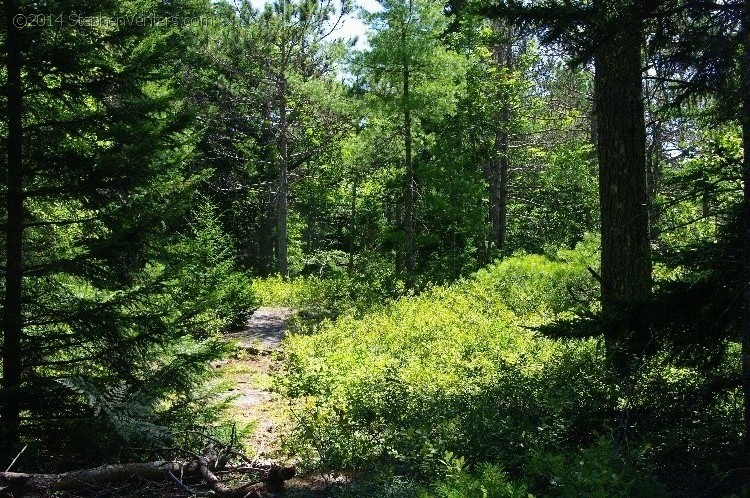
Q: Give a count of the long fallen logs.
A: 1